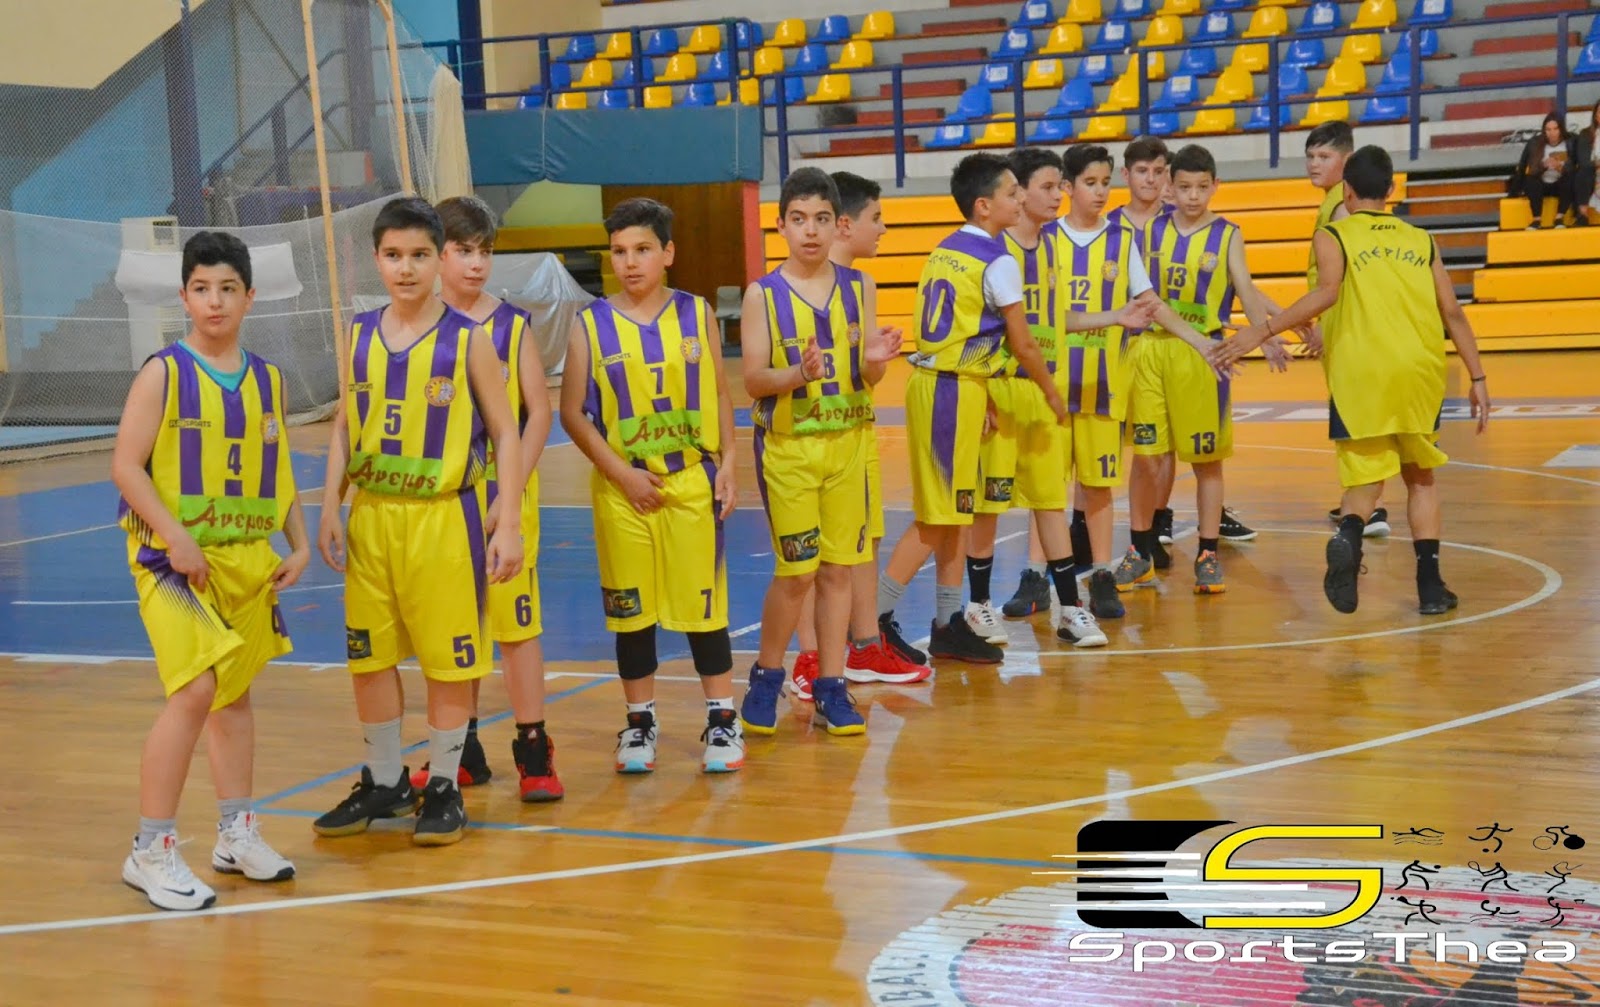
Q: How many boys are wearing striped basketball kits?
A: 11